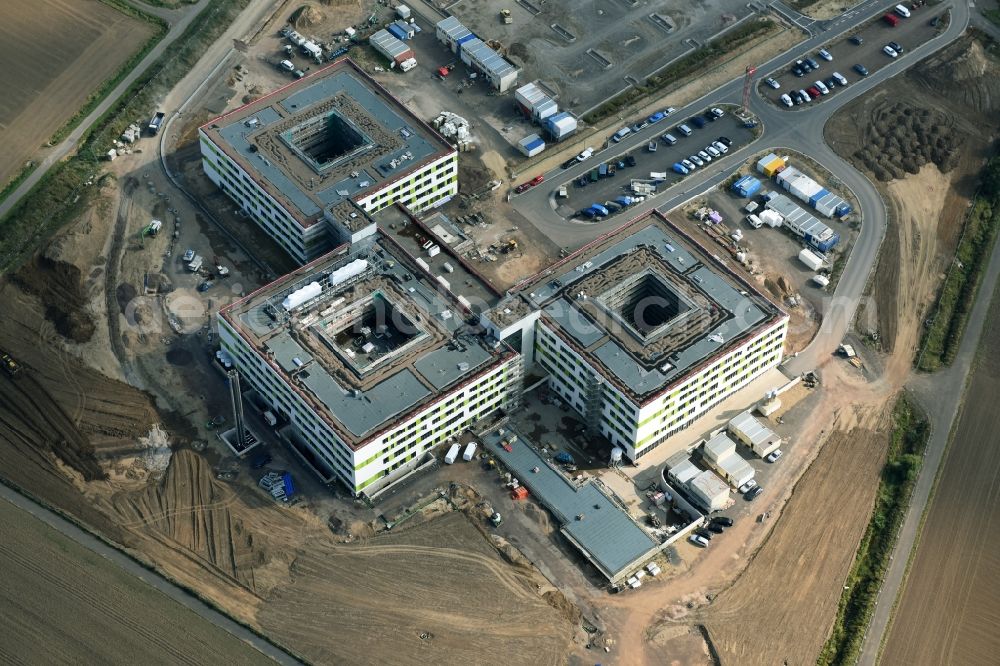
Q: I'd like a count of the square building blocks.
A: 3